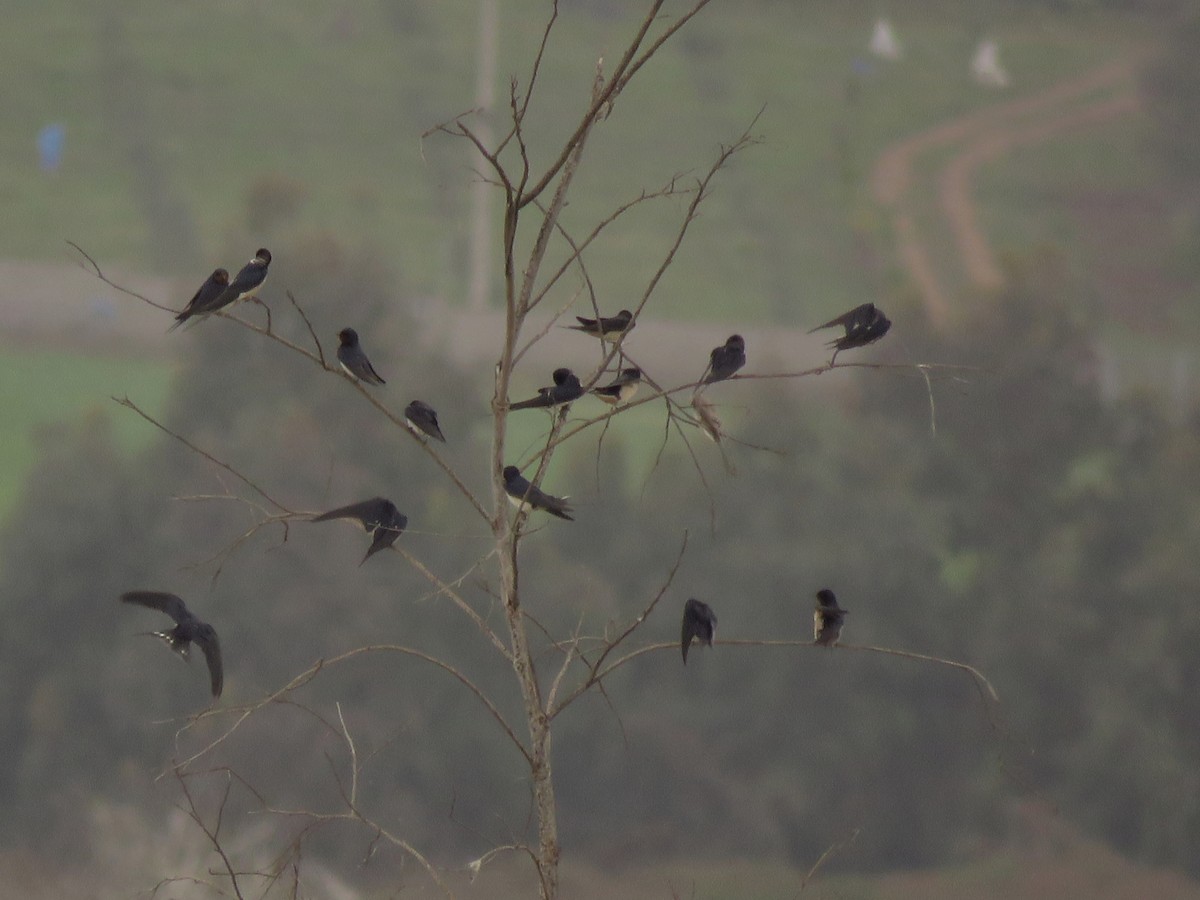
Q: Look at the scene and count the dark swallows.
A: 14